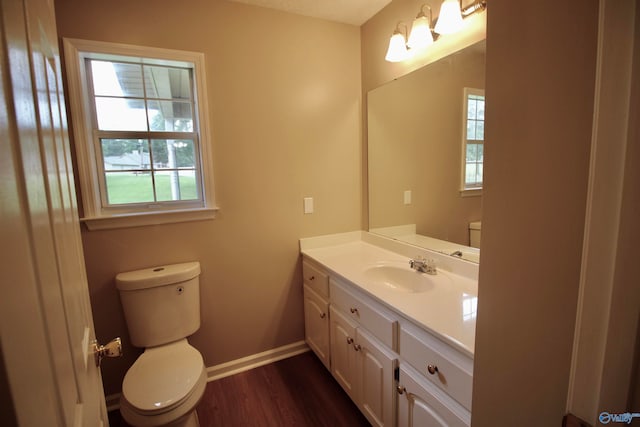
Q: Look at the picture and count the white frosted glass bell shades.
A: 3